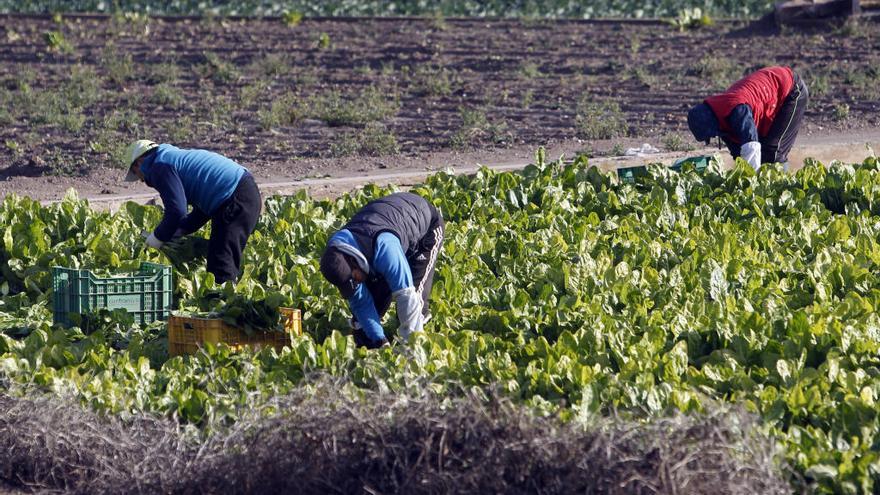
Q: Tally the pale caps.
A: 1